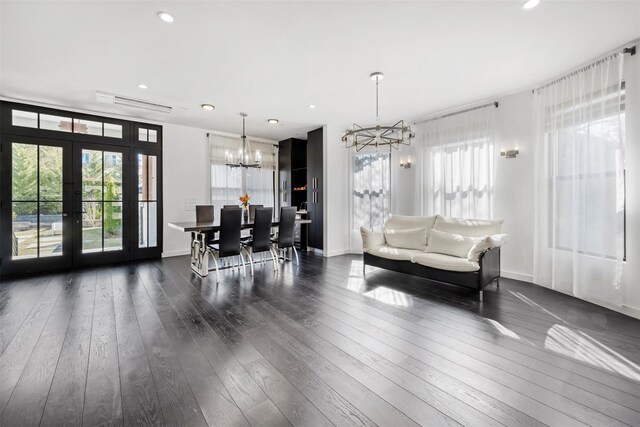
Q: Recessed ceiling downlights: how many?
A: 6